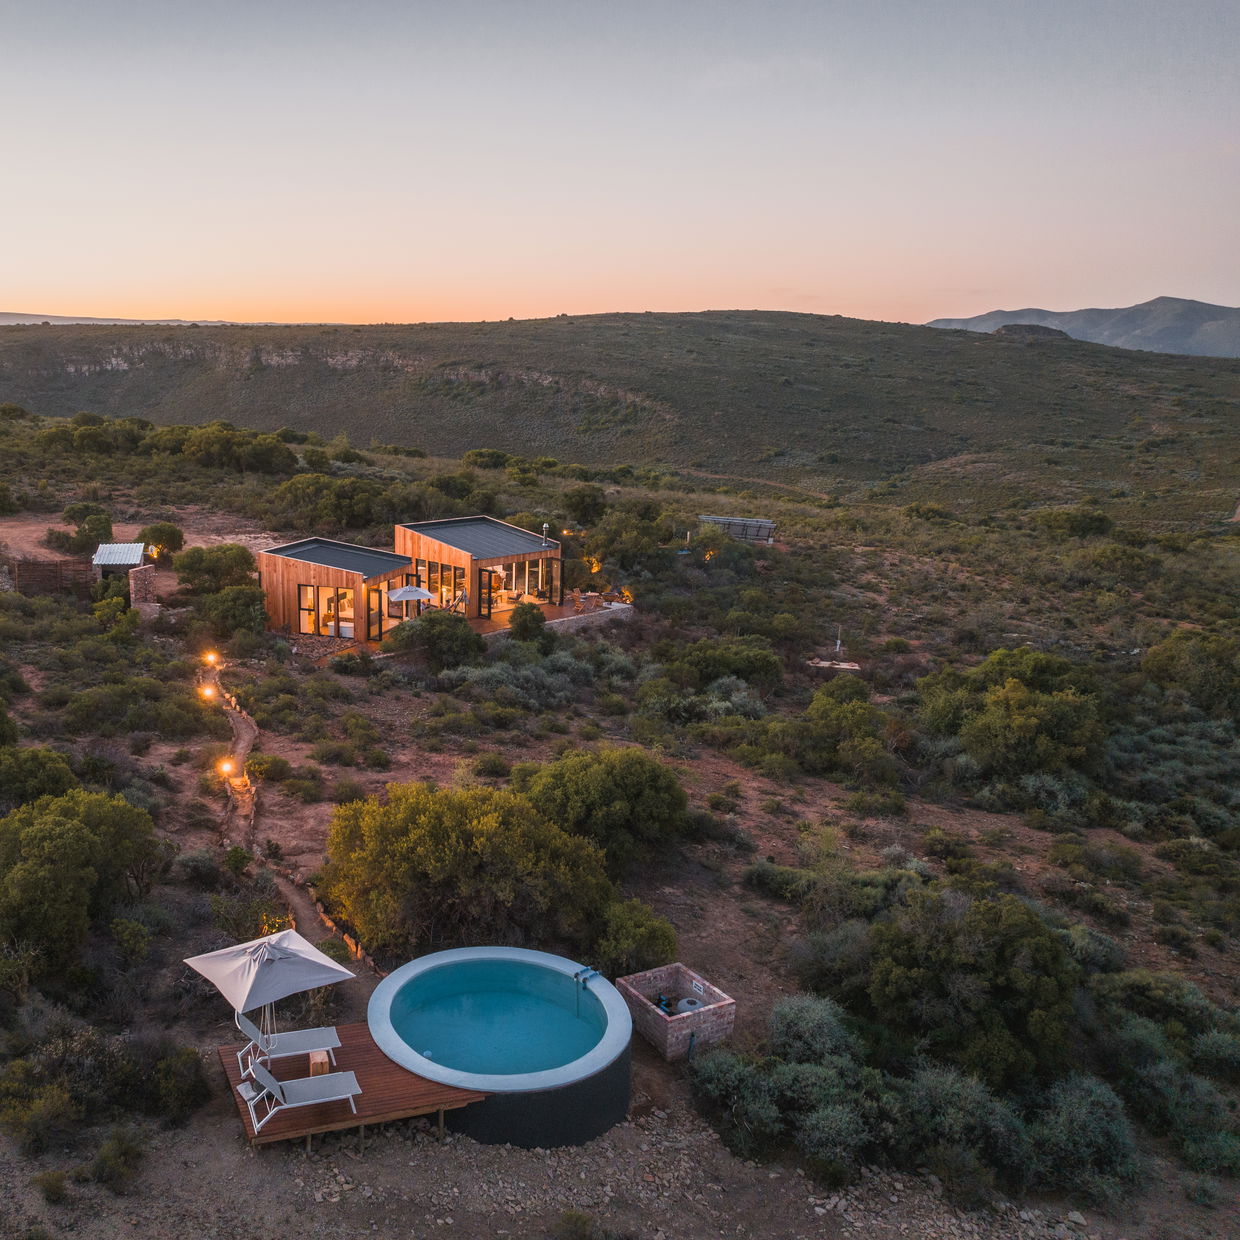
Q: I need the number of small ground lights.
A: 3